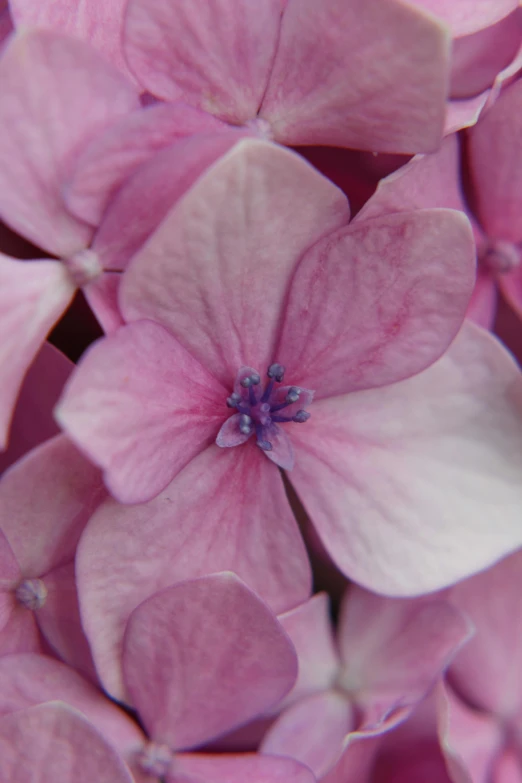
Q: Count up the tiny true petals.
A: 4